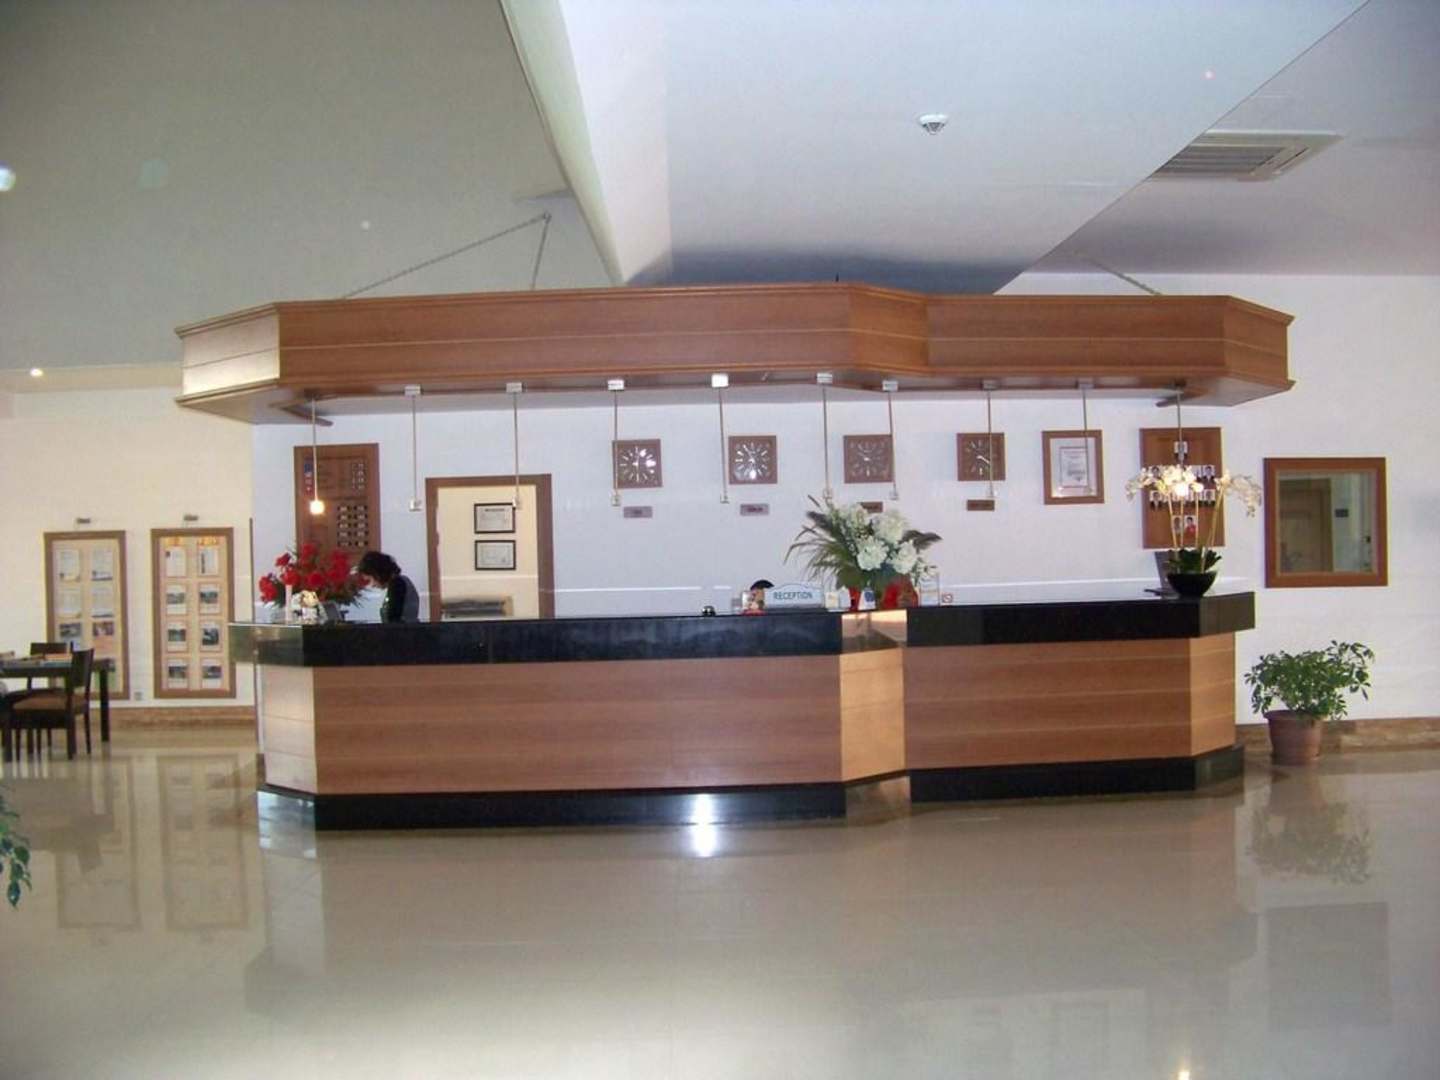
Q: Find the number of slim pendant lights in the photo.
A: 10